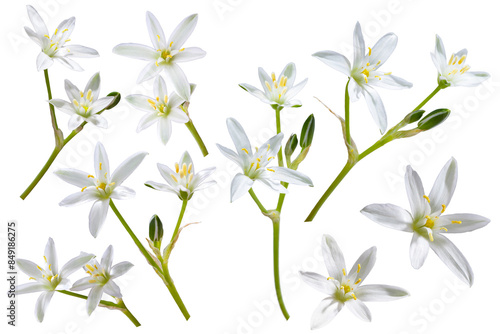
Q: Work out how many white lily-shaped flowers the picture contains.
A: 14